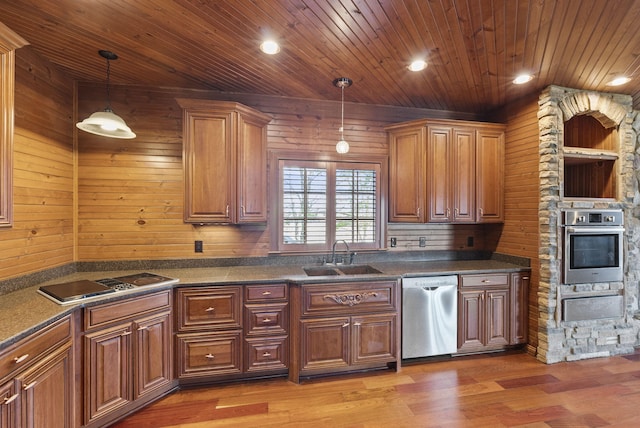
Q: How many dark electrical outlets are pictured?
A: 4